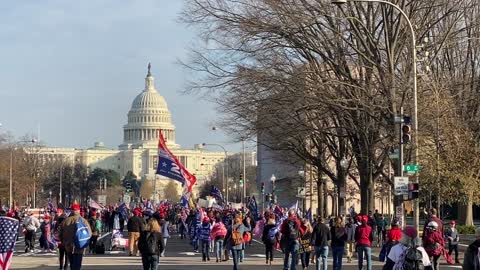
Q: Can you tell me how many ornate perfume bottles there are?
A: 0